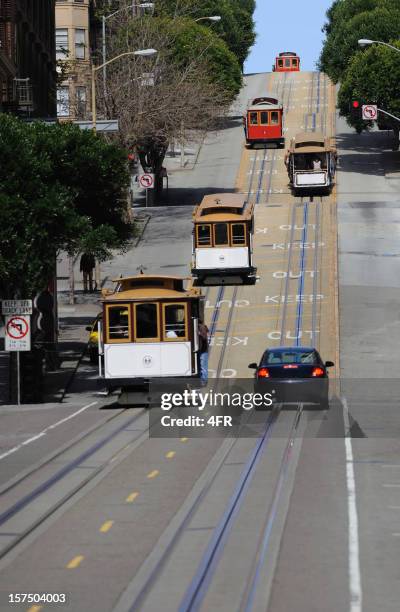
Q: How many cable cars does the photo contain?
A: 5